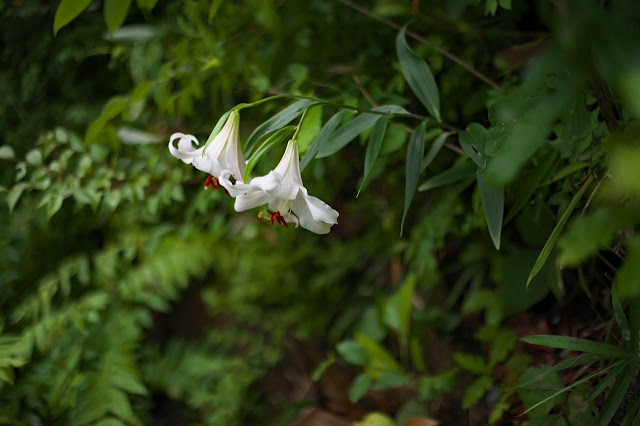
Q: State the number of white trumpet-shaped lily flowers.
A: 2